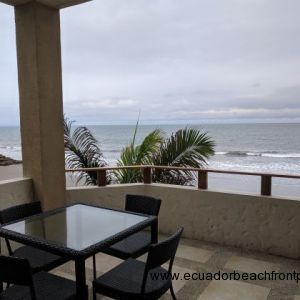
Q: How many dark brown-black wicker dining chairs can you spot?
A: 4